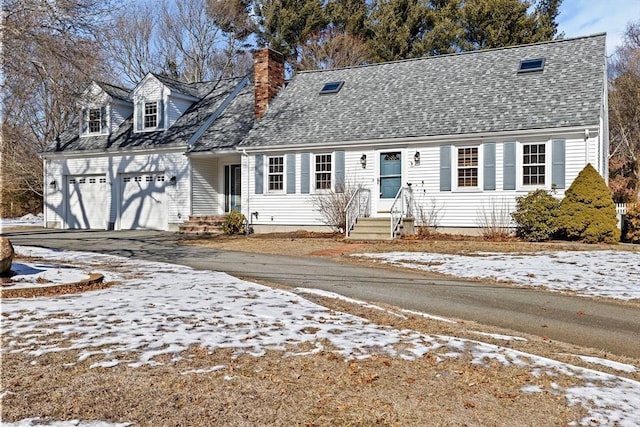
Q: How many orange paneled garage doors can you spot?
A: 0